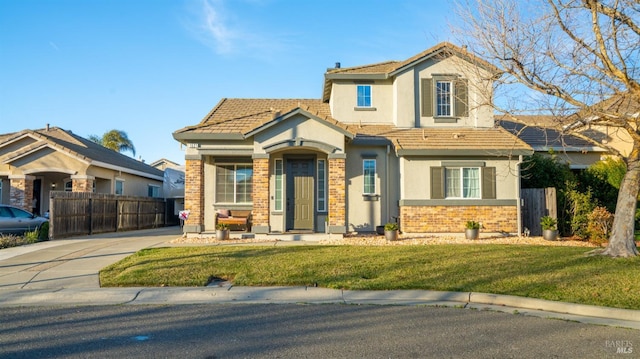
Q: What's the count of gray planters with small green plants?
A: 4